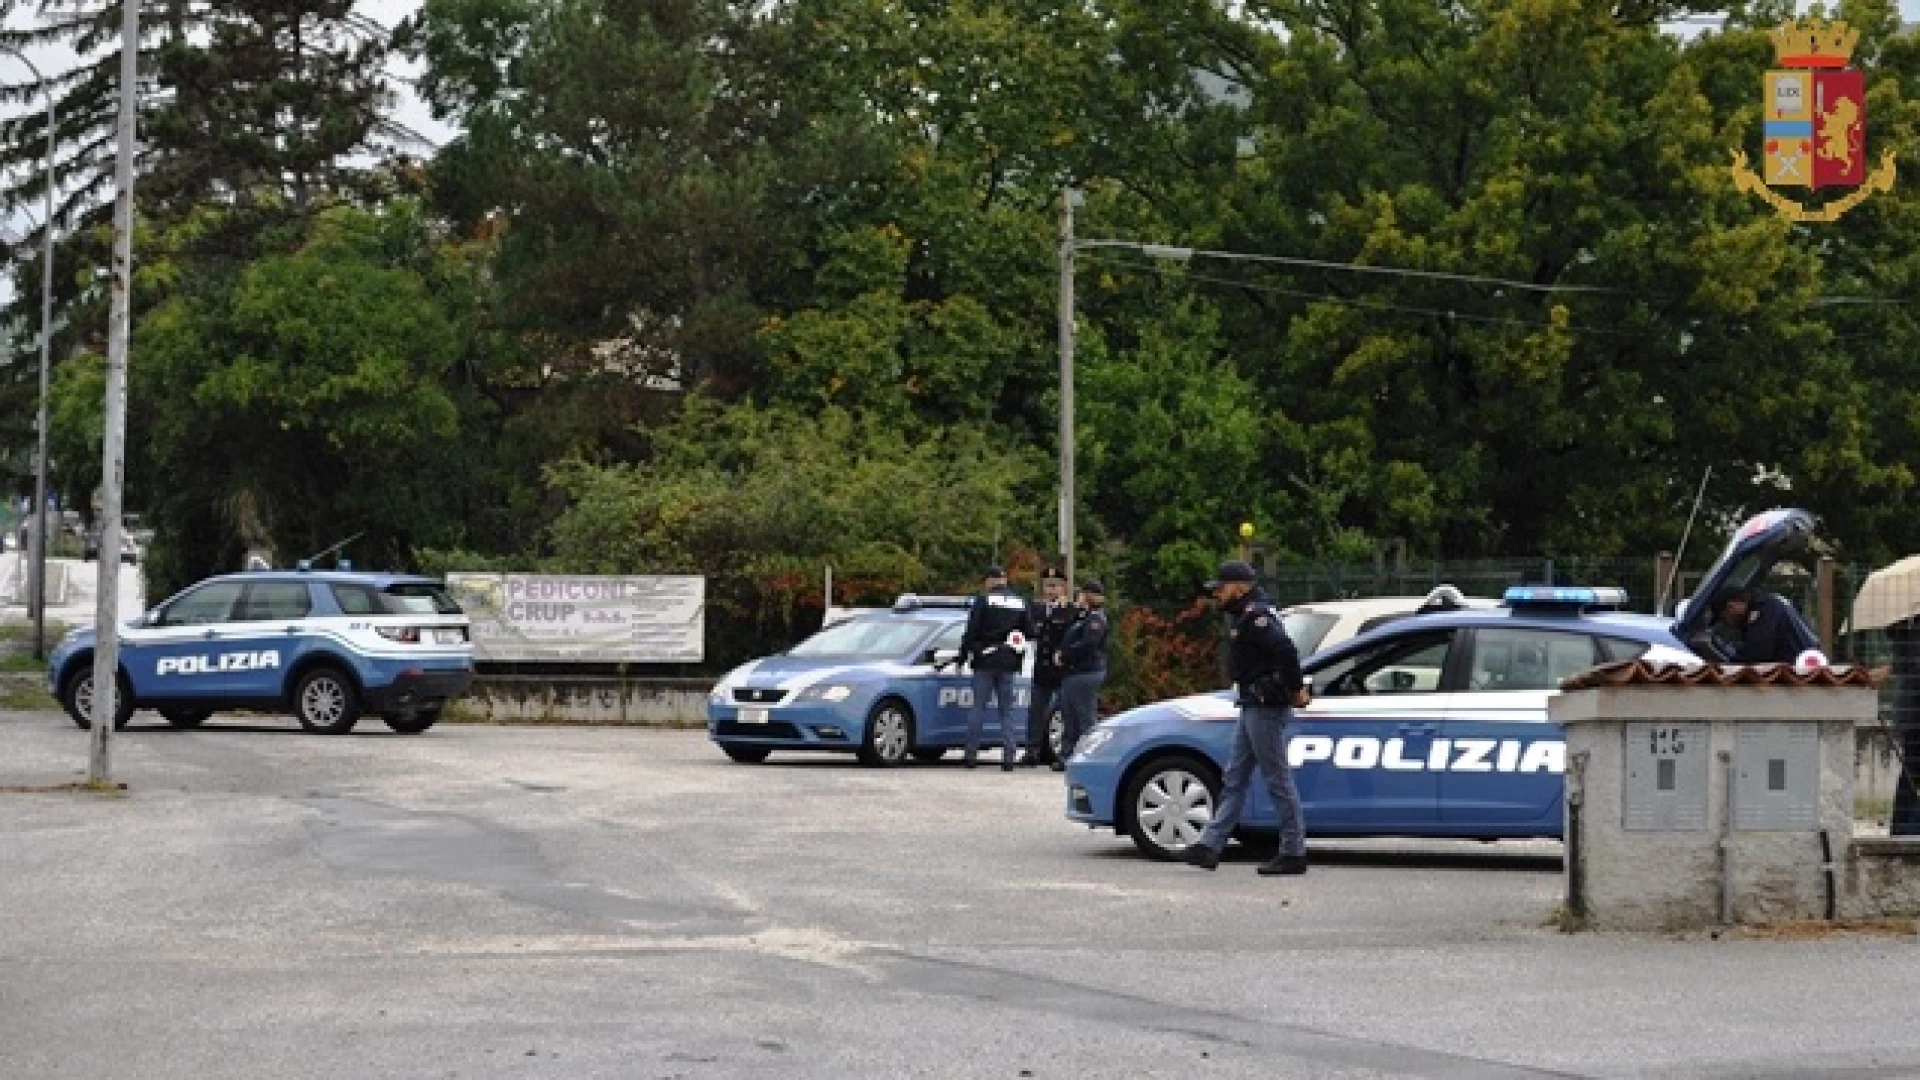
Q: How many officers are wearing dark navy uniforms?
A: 5